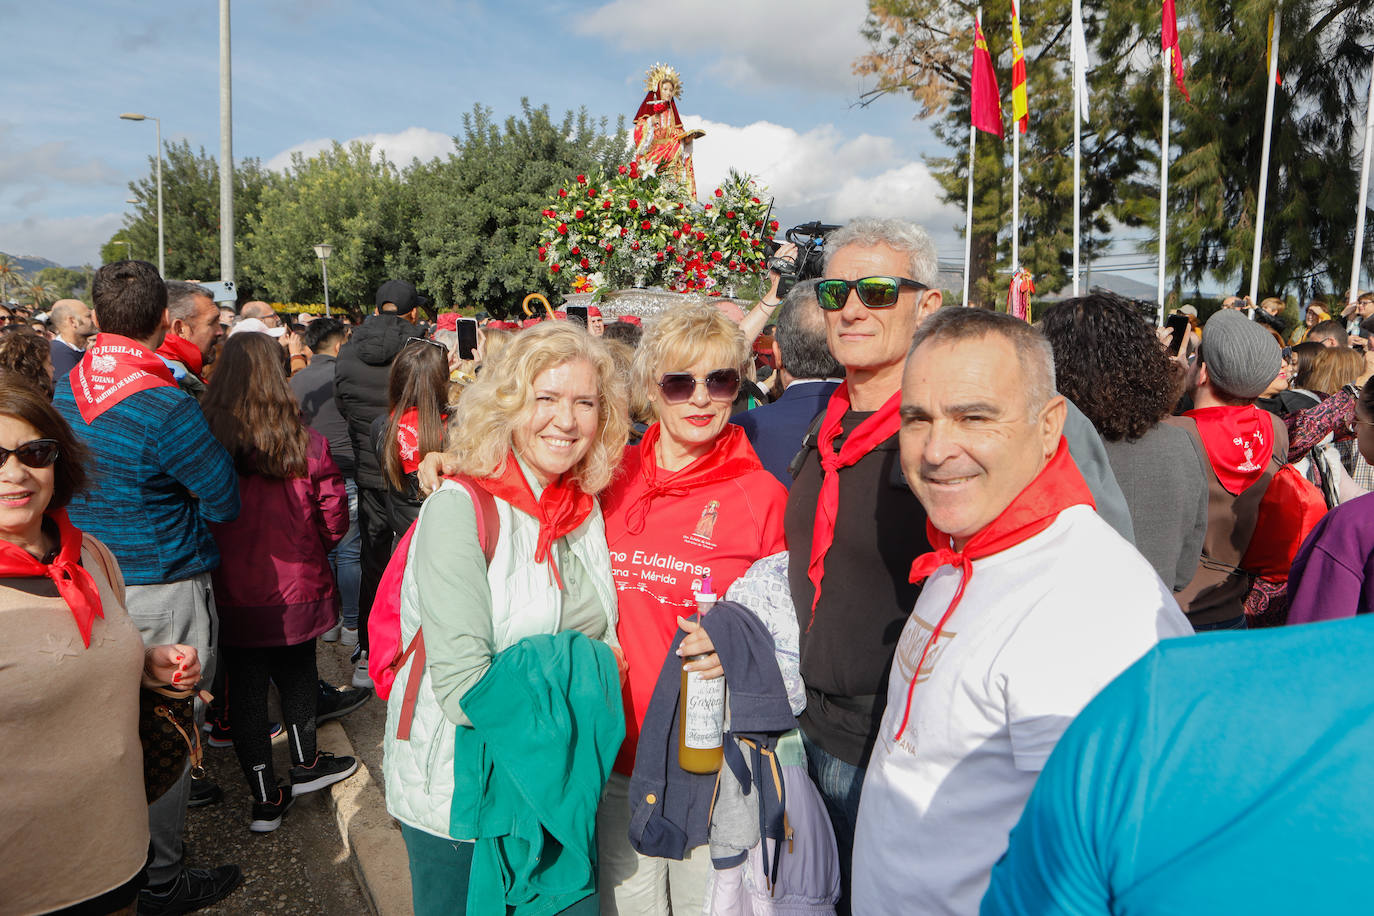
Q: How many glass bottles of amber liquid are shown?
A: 1